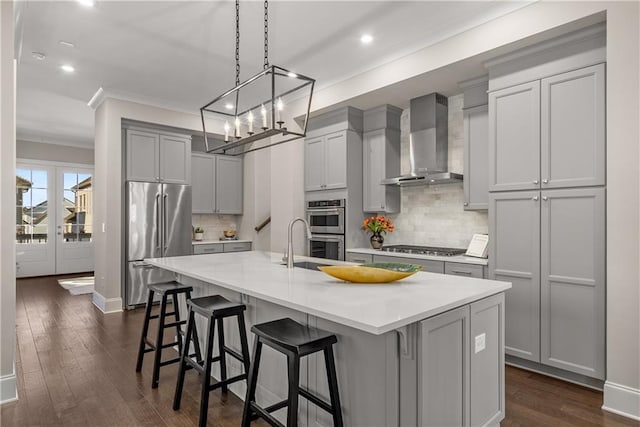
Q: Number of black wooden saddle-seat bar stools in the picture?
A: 3